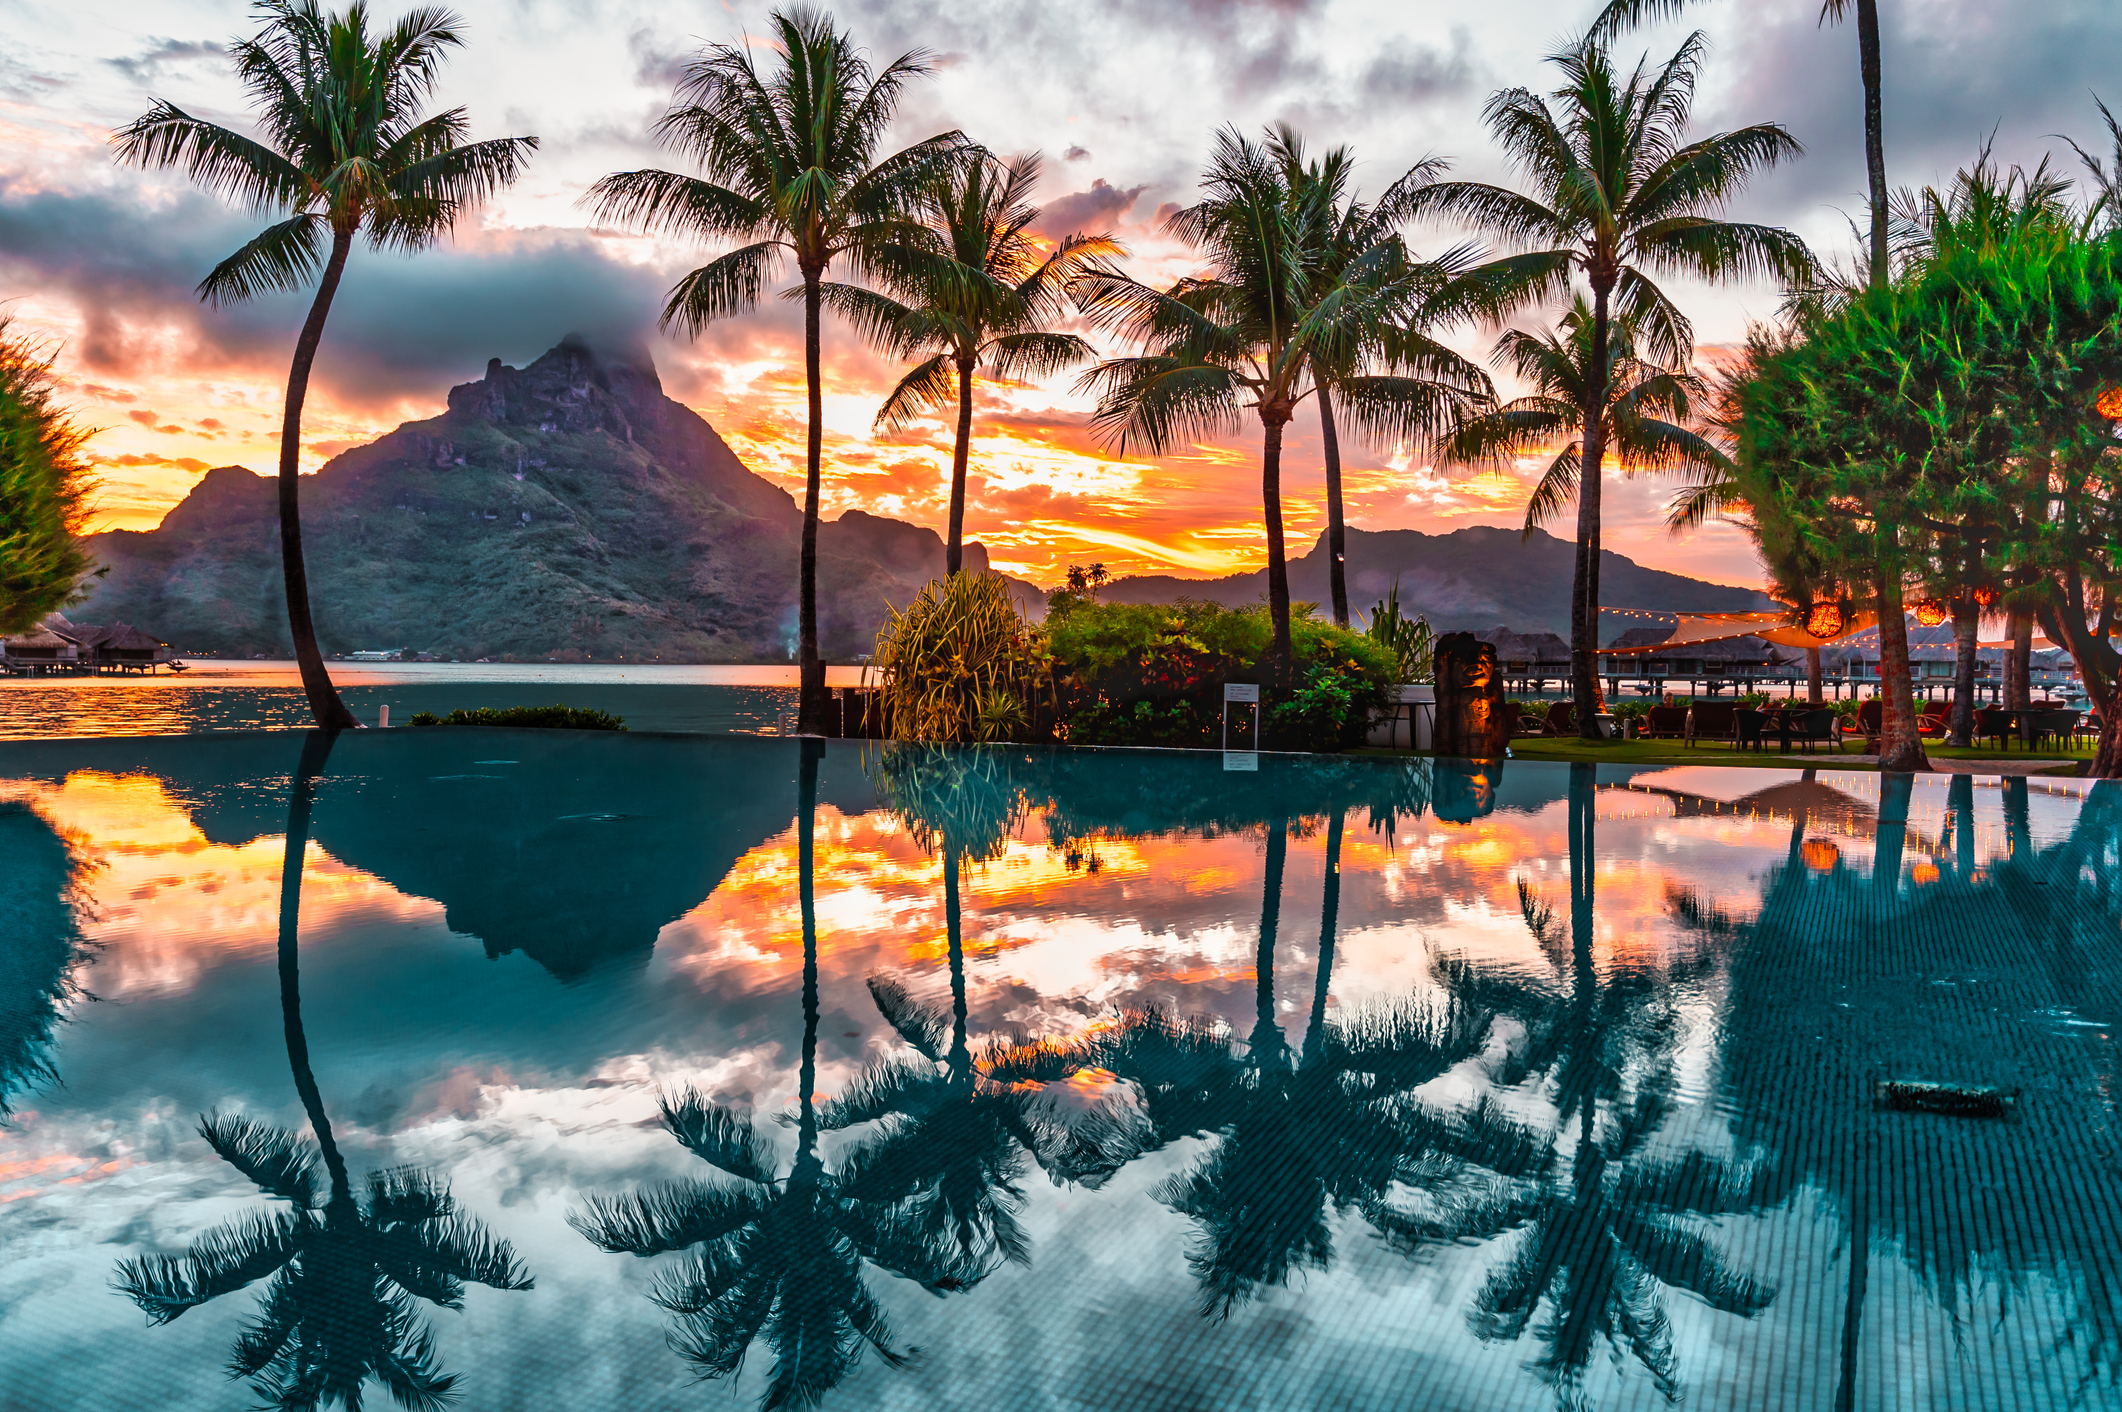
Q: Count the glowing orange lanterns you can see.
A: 4